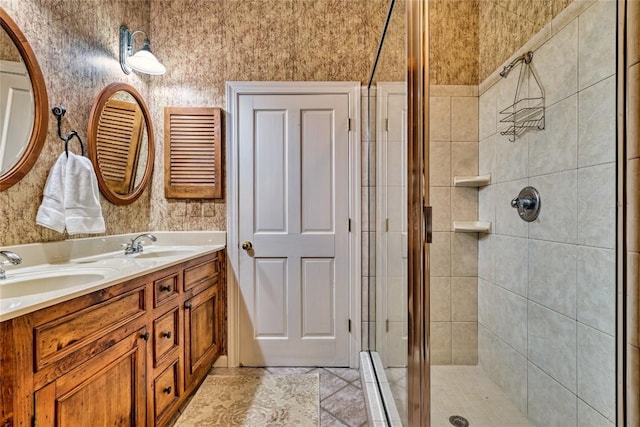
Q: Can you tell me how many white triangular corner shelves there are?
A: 2